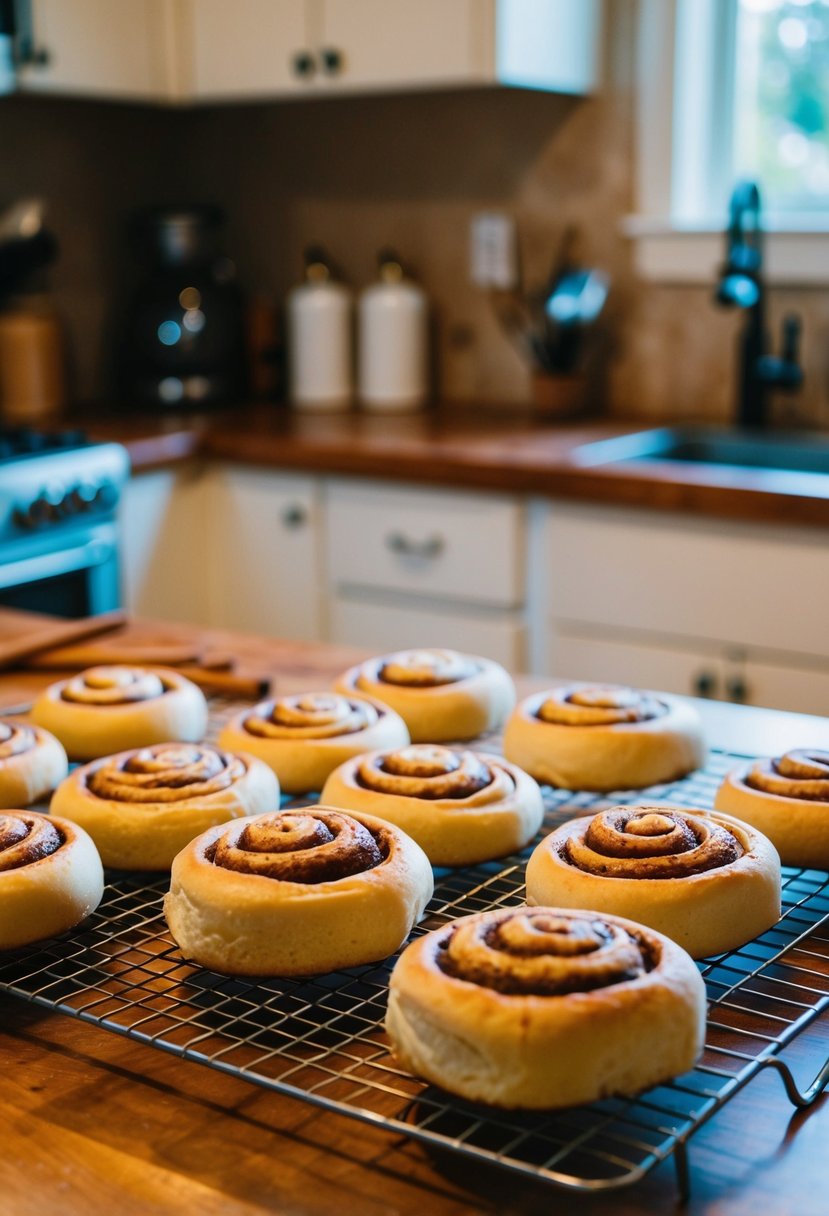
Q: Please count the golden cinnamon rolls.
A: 12